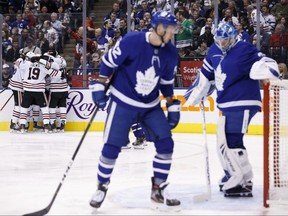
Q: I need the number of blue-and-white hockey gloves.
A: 4